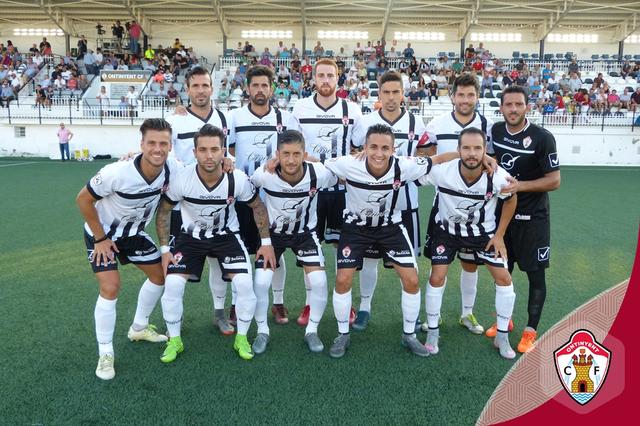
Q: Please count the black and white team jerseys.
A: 10